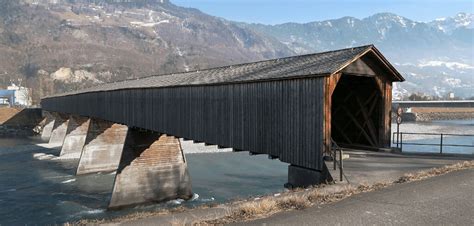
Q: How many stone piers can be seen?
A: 5